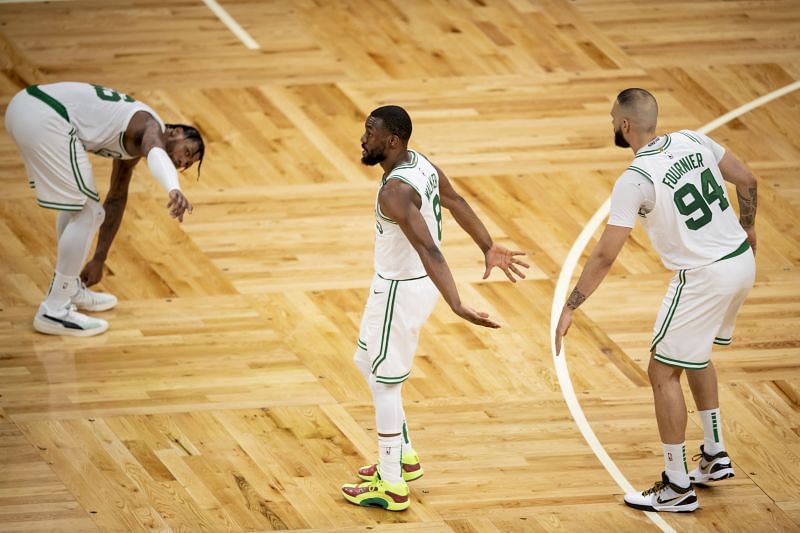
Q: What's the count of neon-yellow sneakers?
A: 2